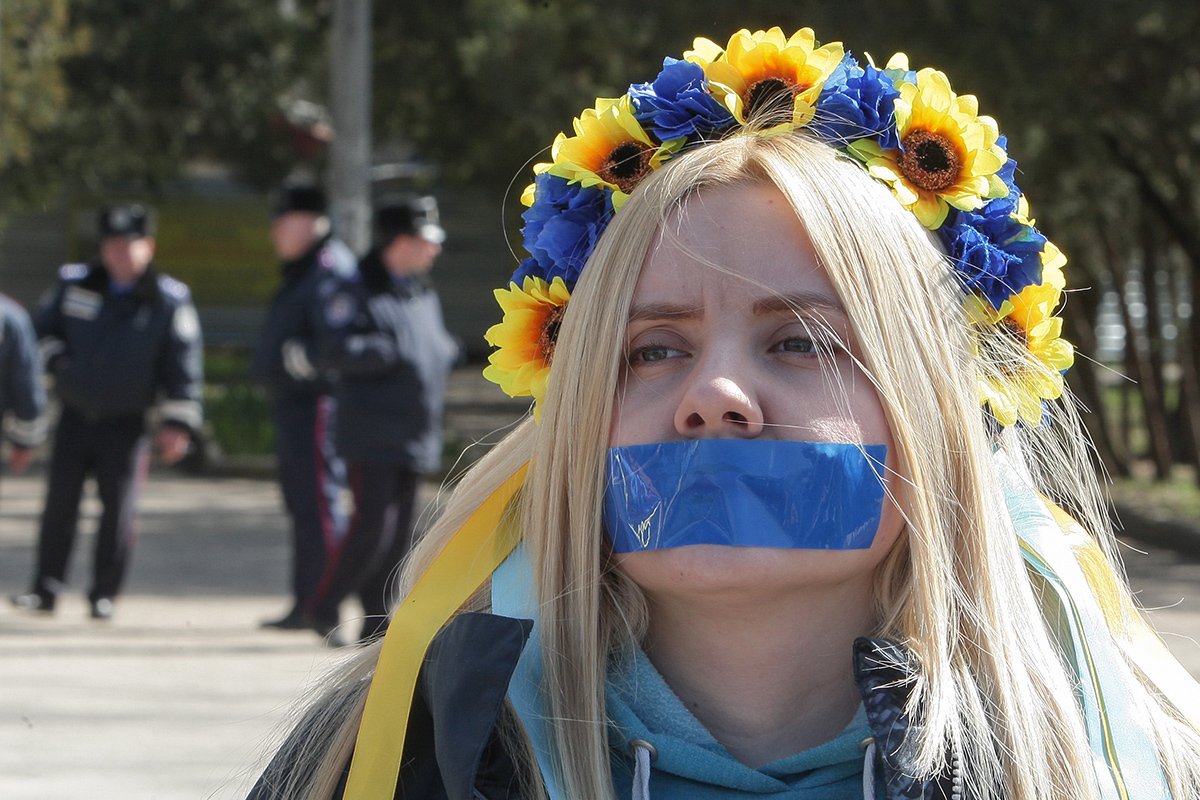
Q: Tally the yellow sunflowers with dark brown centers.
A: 5